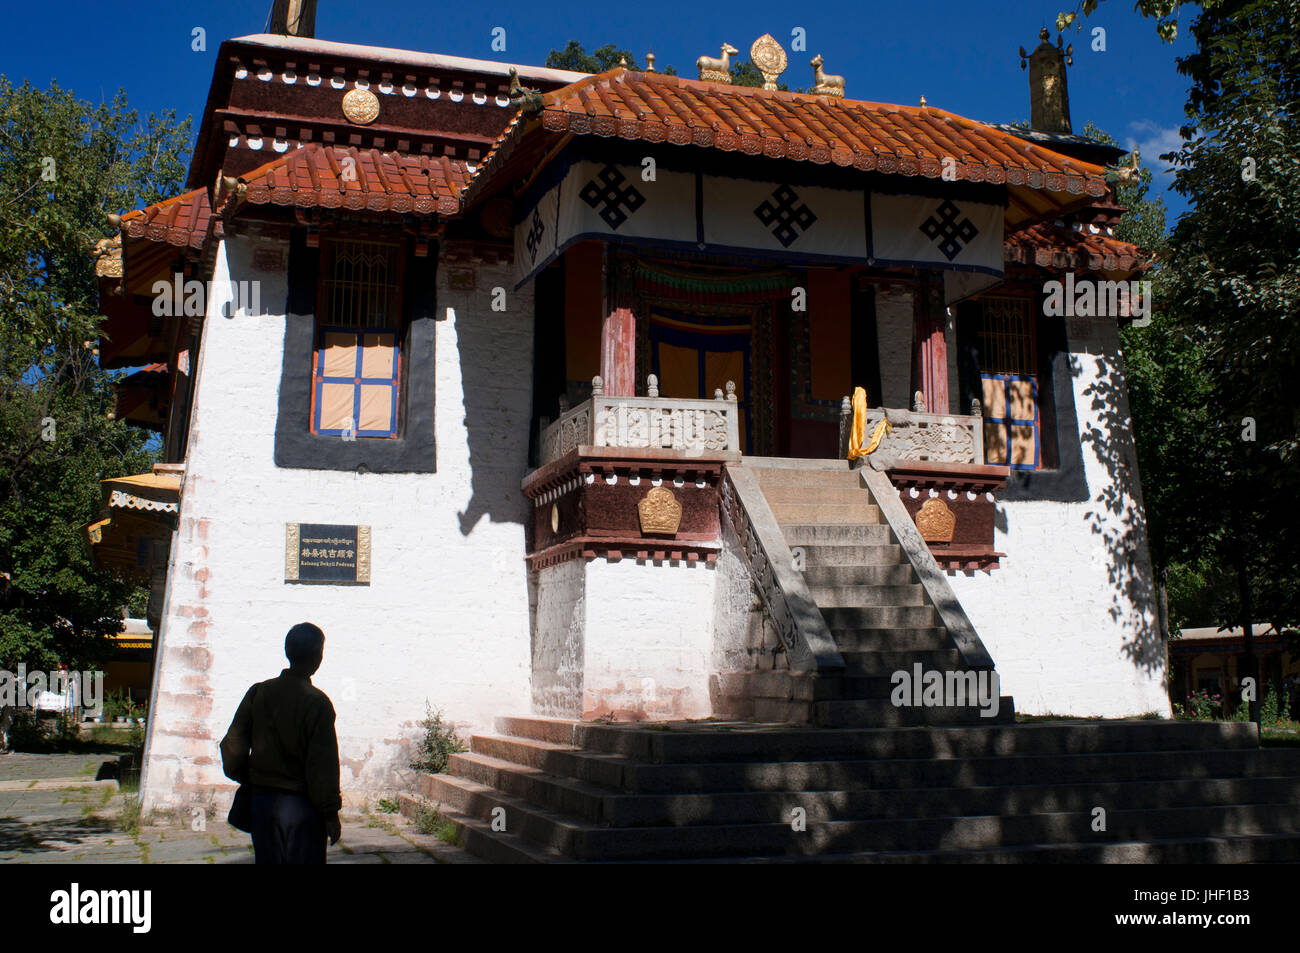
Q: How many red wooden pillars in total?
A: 2